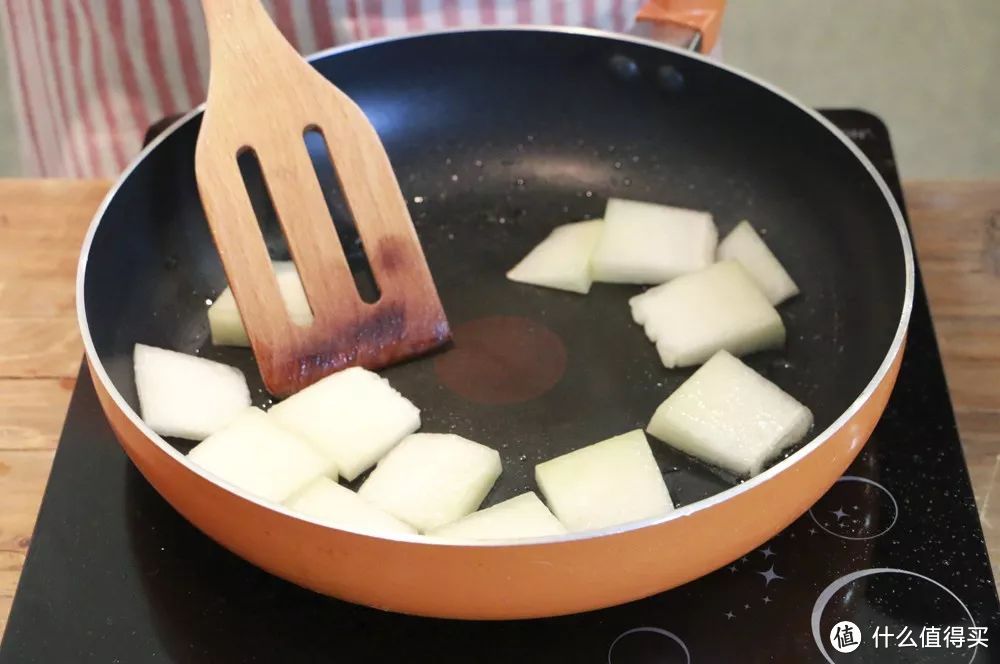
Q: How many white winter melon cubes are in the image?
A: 13